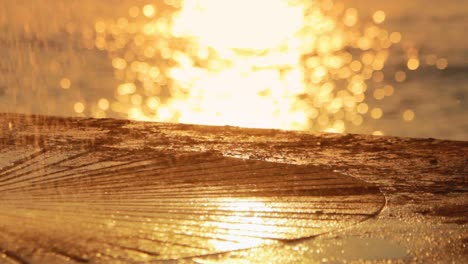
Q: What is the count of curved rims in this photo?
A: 1